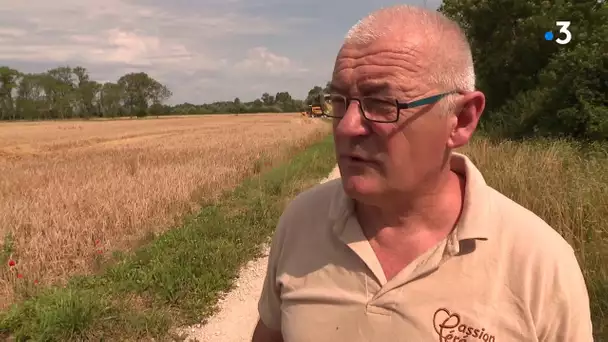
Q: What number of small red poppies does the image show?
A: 5